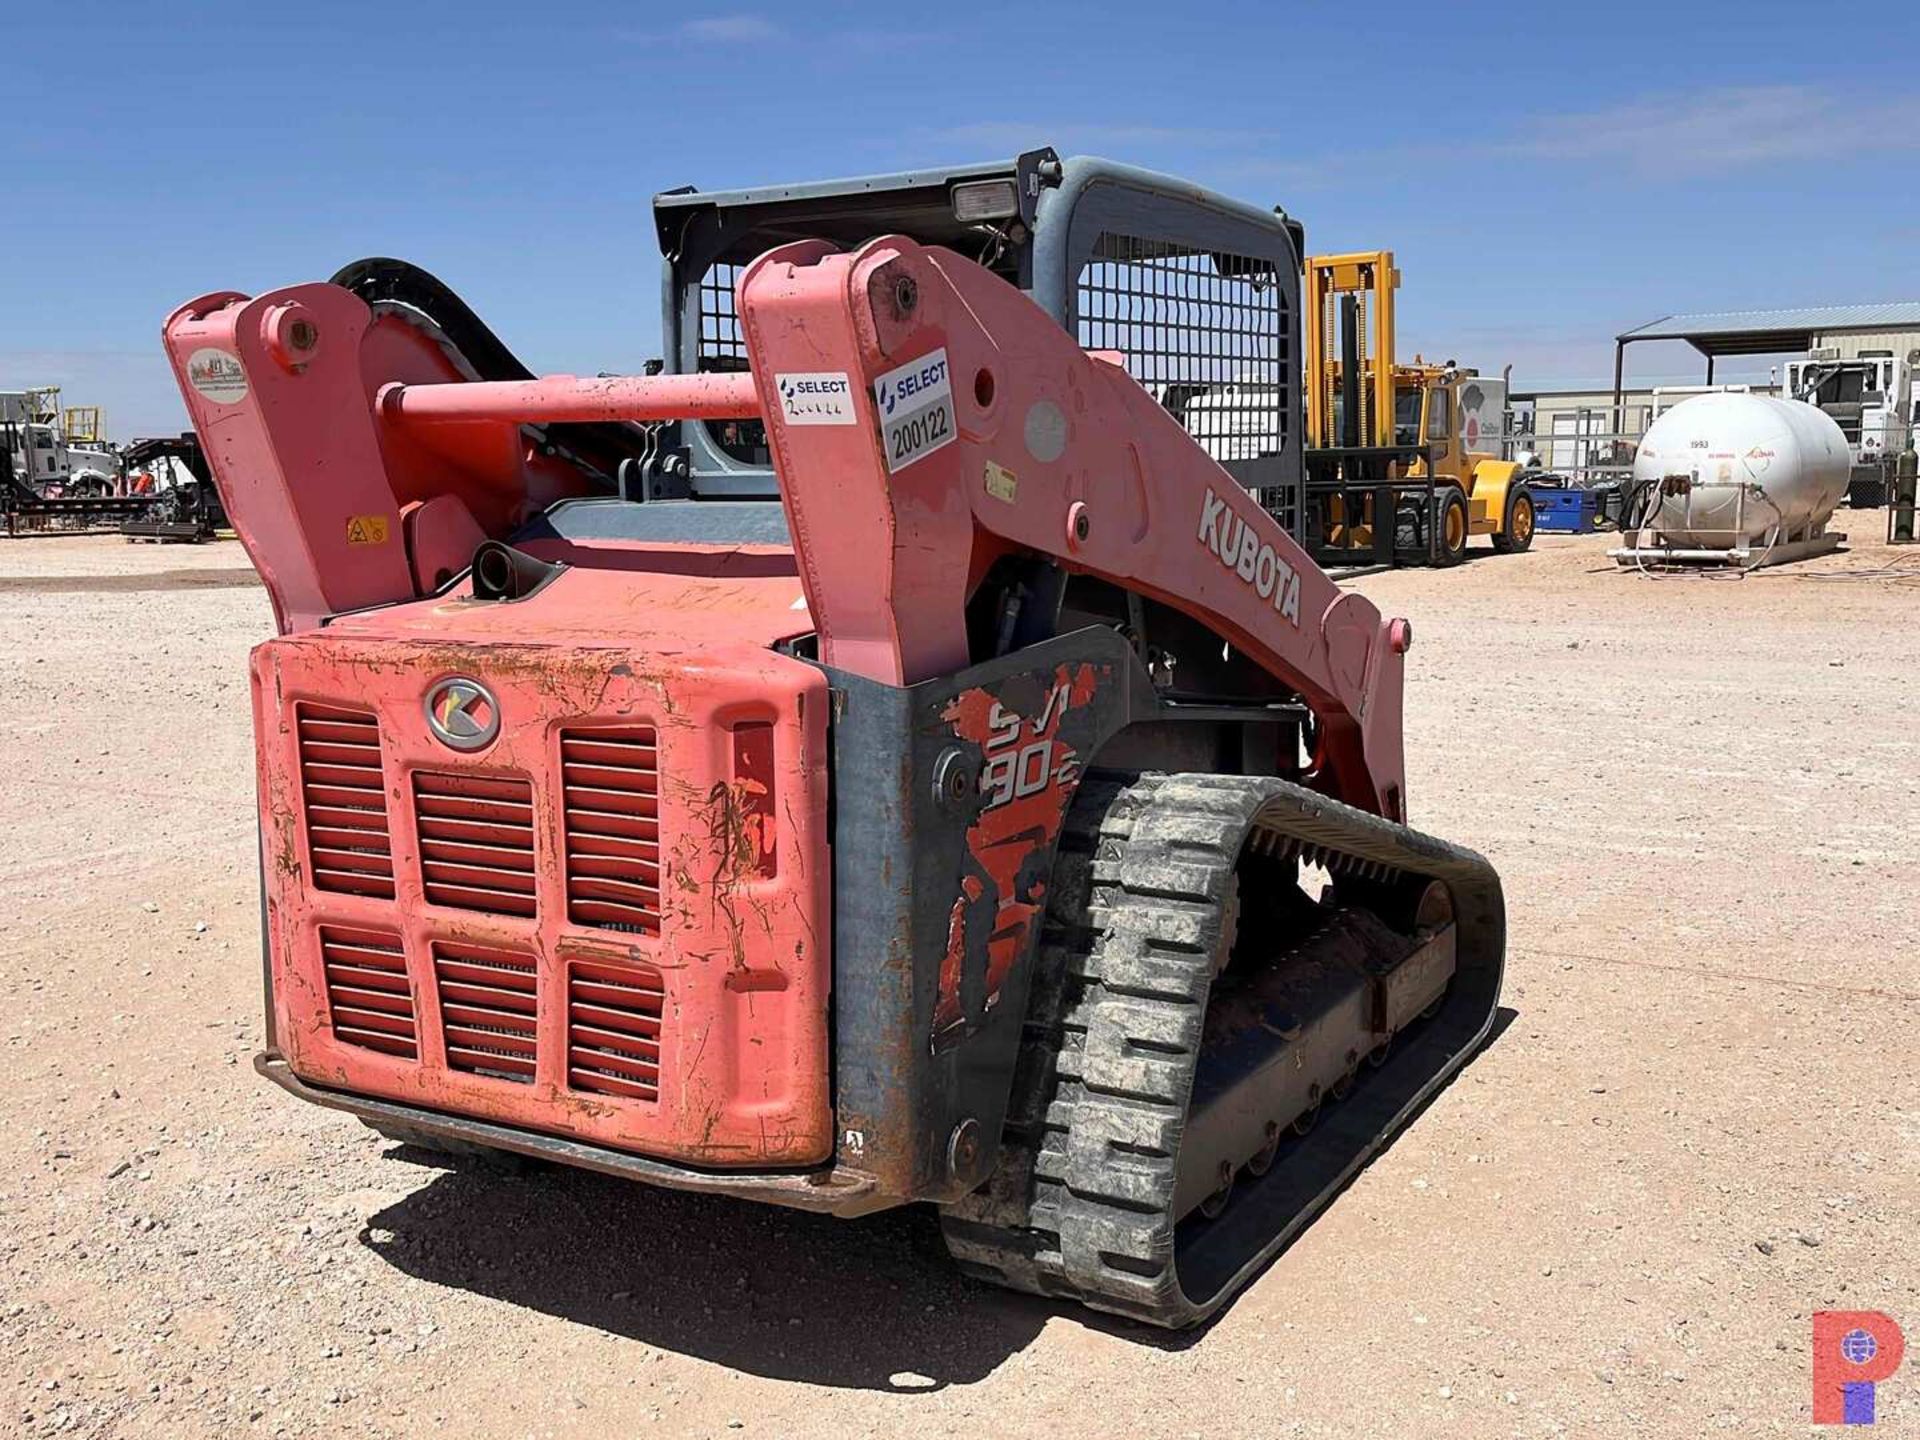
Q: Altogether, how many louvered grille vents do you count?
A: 6